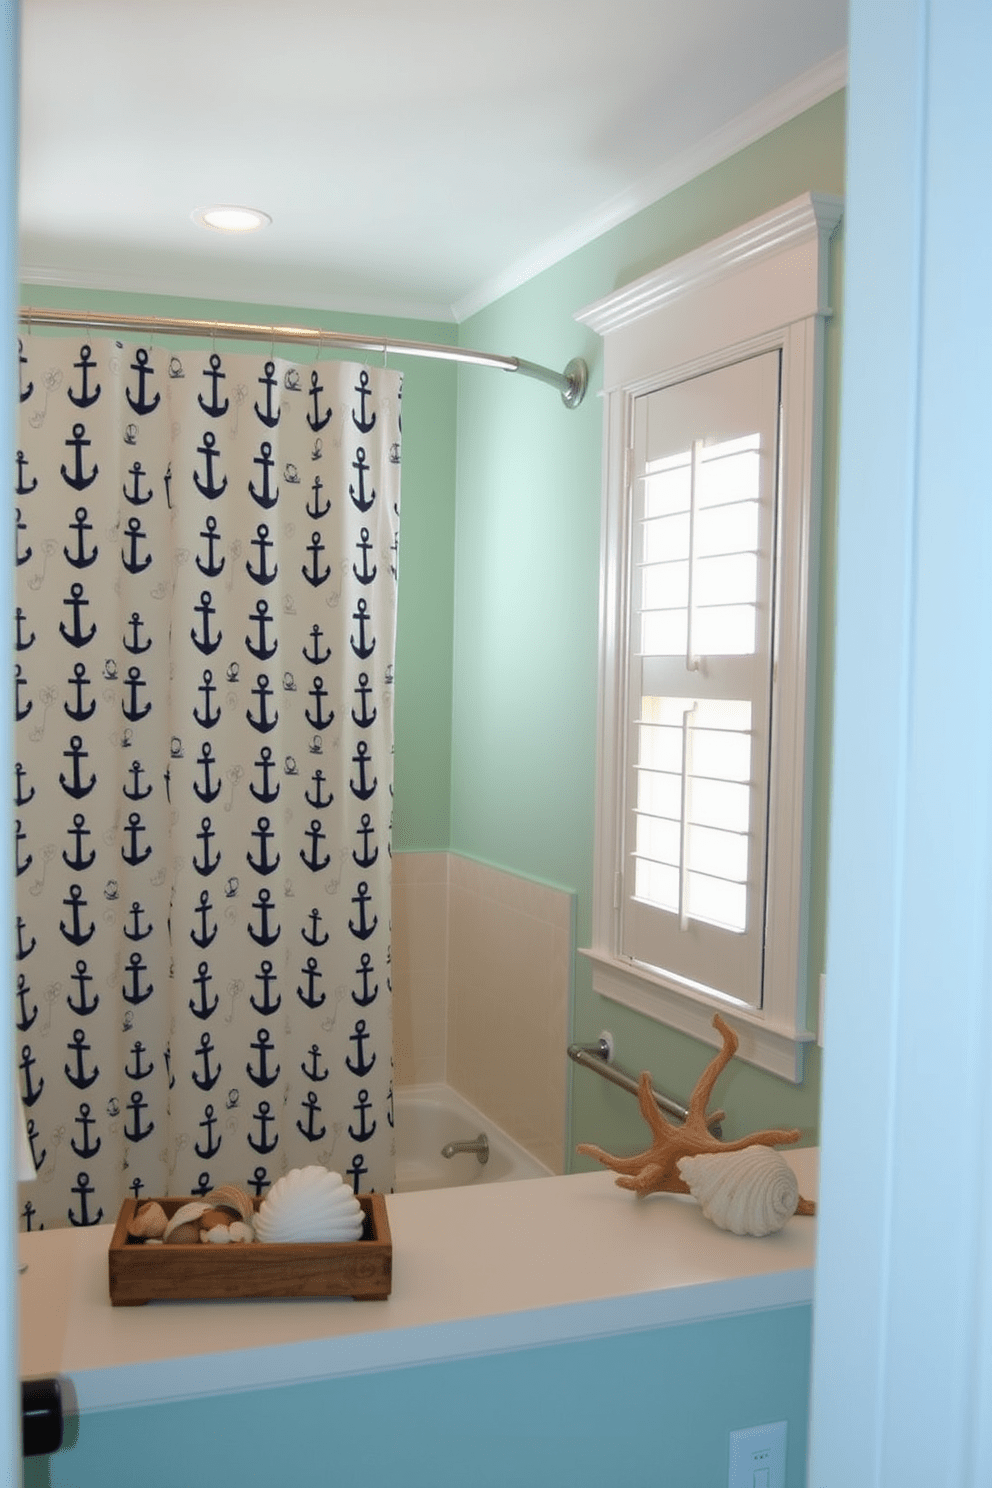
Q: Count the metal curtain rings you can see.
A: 7